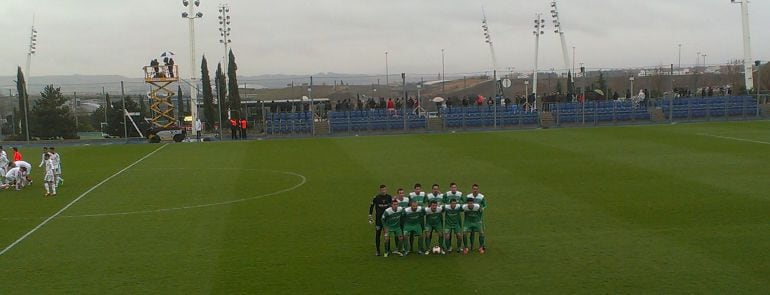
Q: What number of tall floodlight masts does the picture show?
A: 7